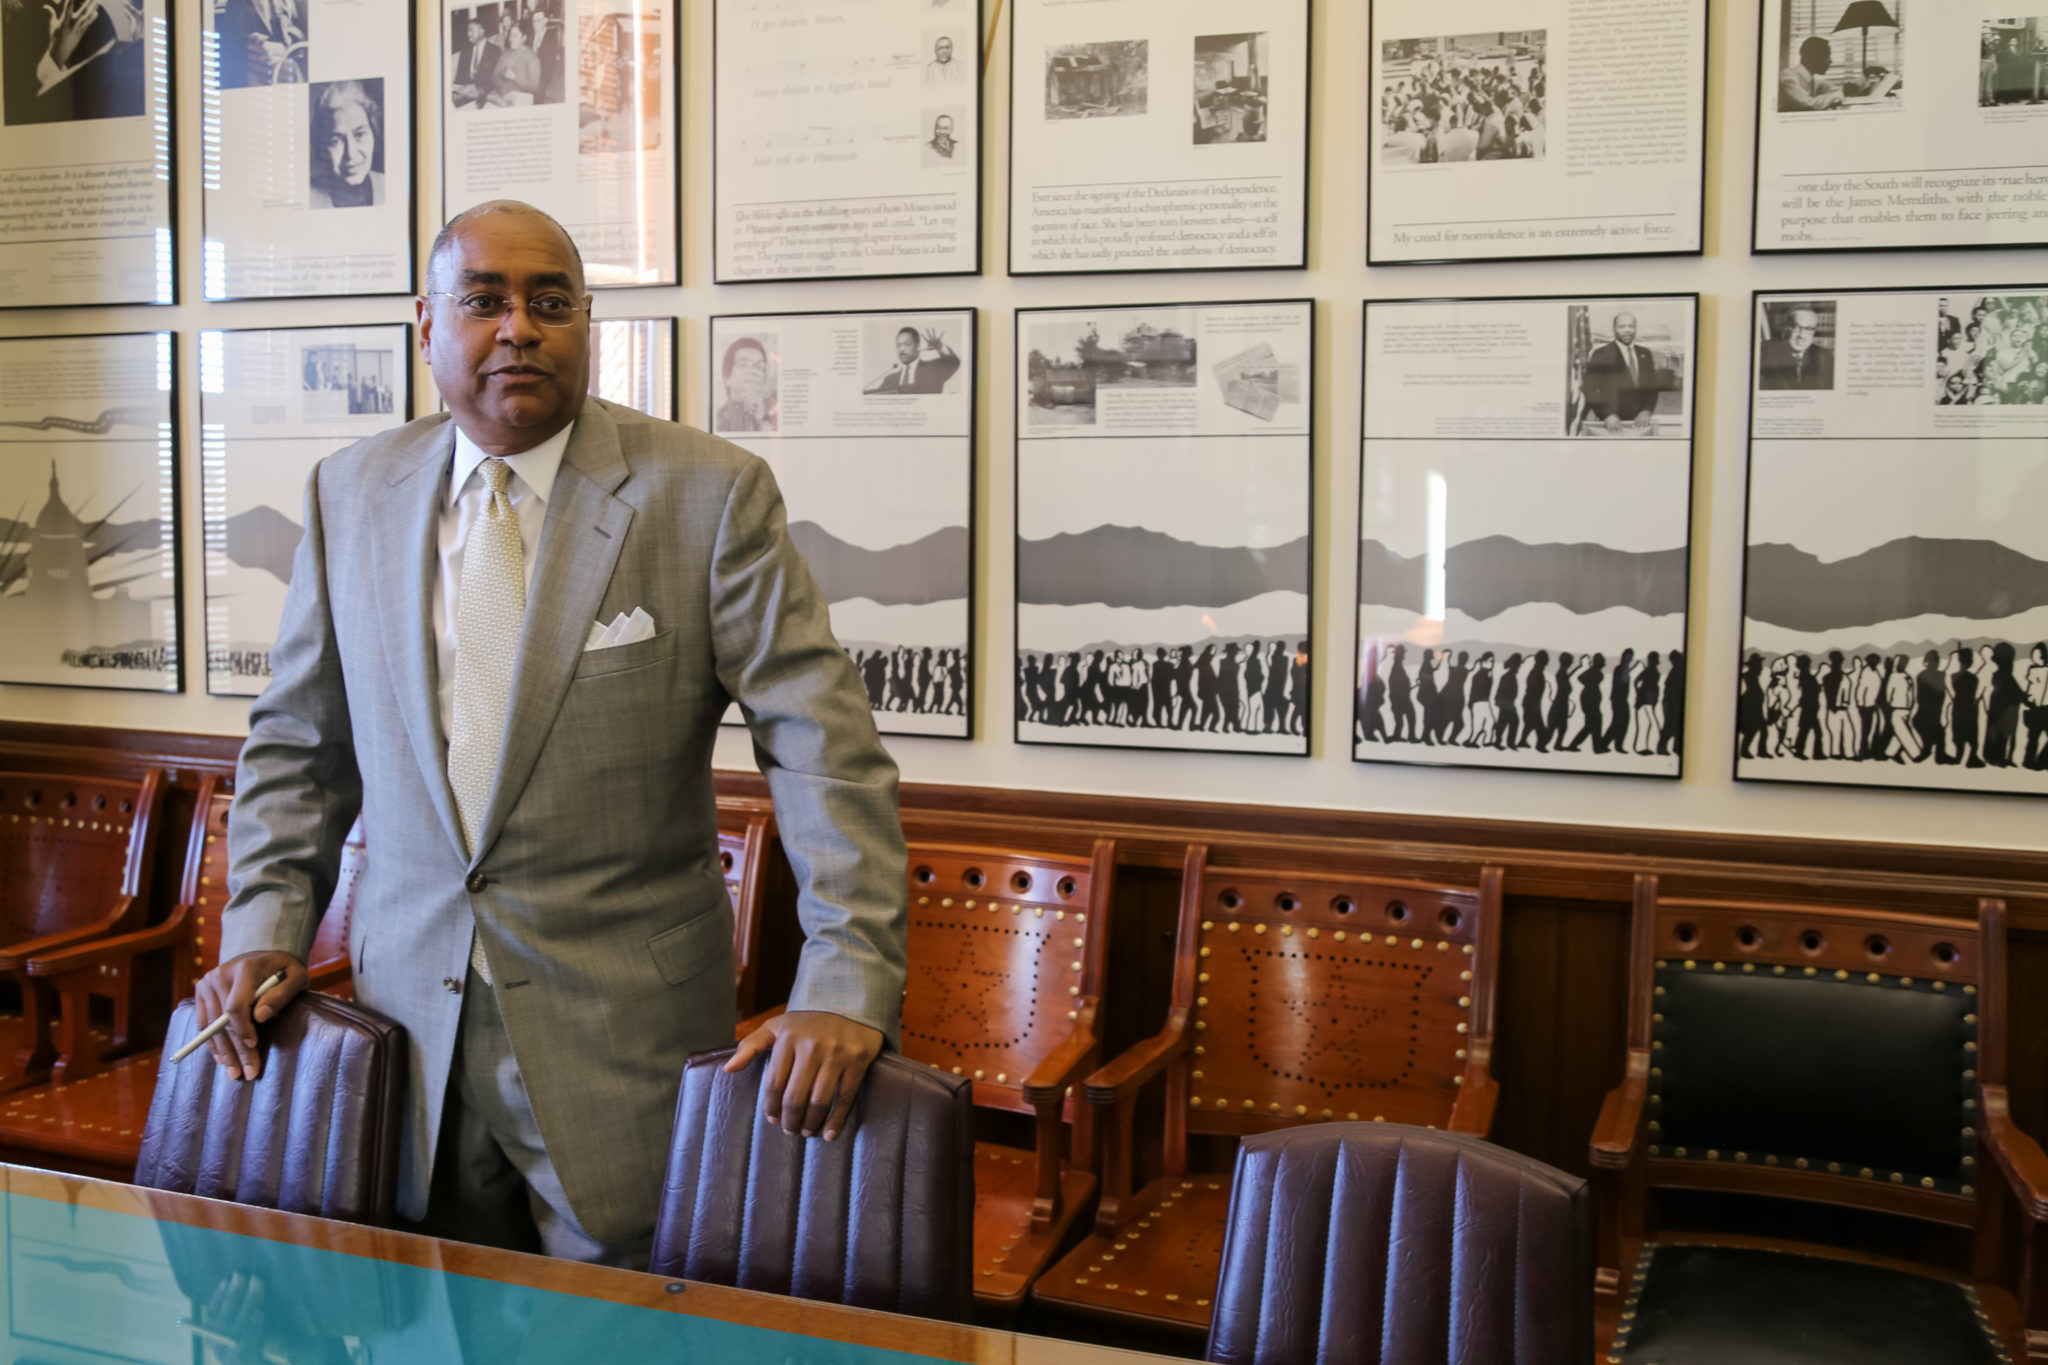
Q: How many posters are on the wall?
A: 14